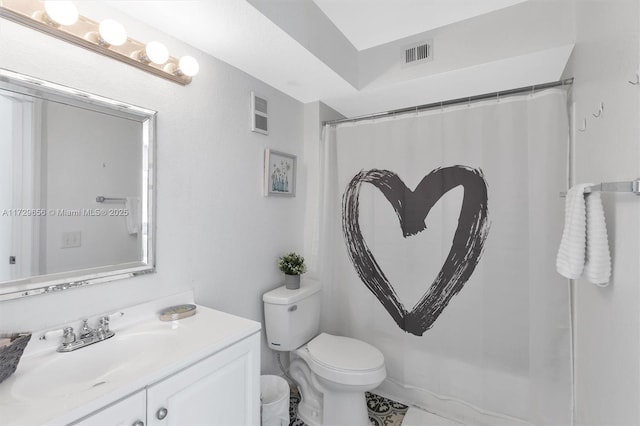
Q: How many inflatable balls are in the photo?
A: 0